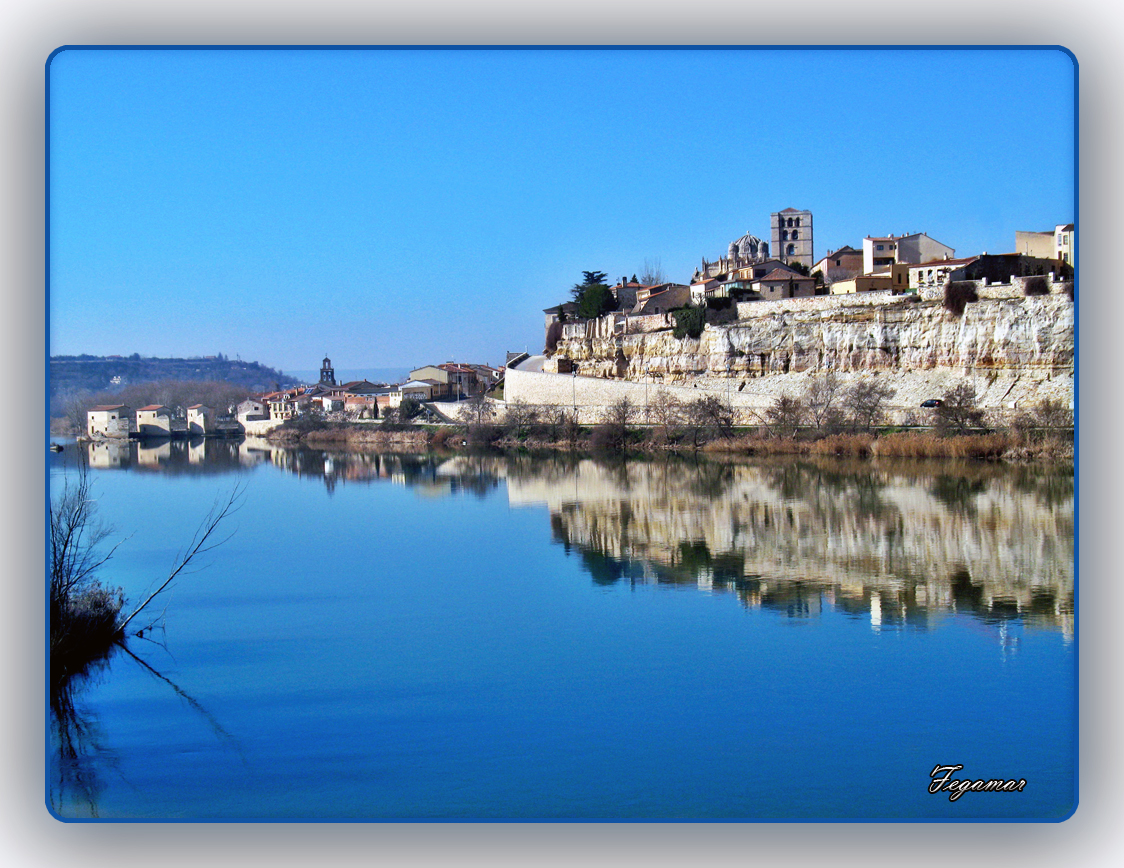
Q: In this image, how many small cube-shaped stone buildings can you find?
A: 3